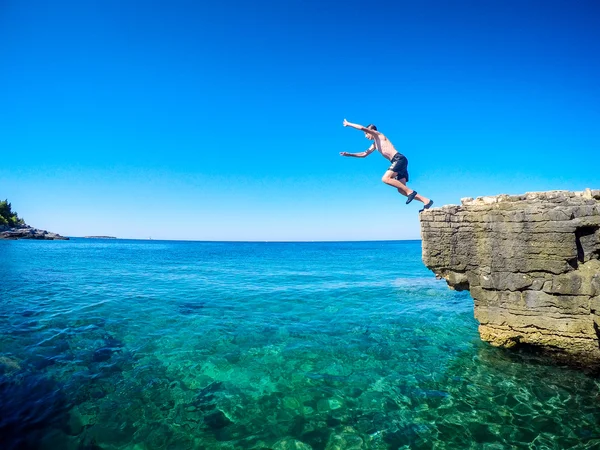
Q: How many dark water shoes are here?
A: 2